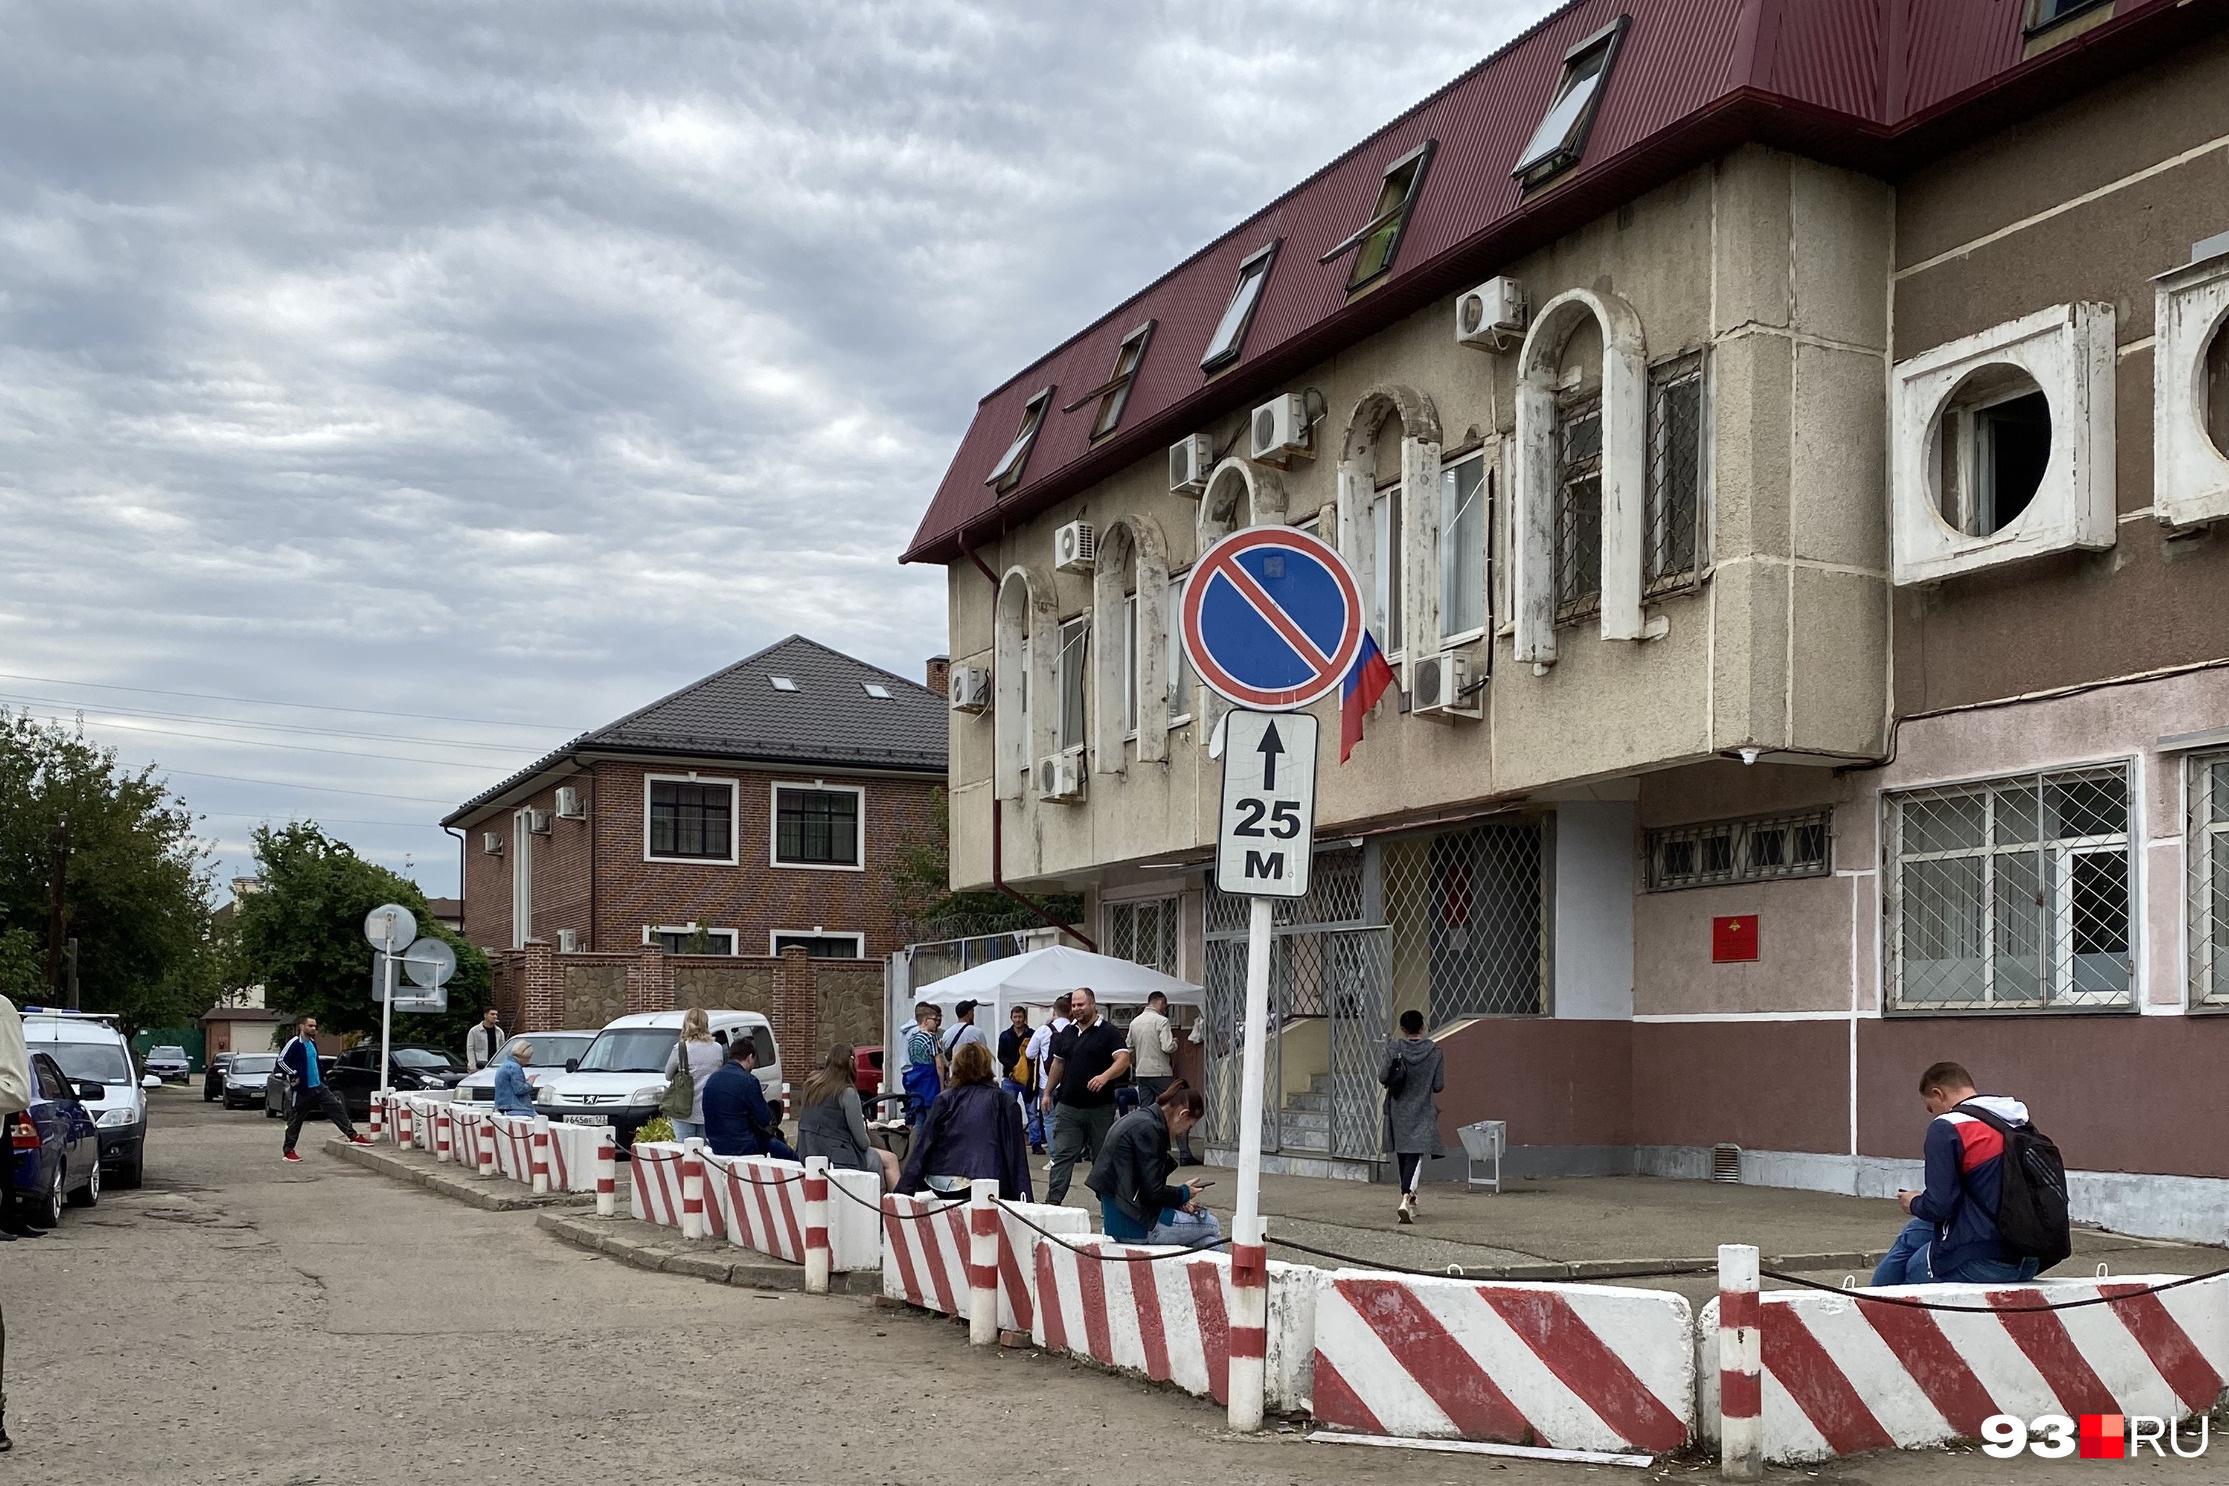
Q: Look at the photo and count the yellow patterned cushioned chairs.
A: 0